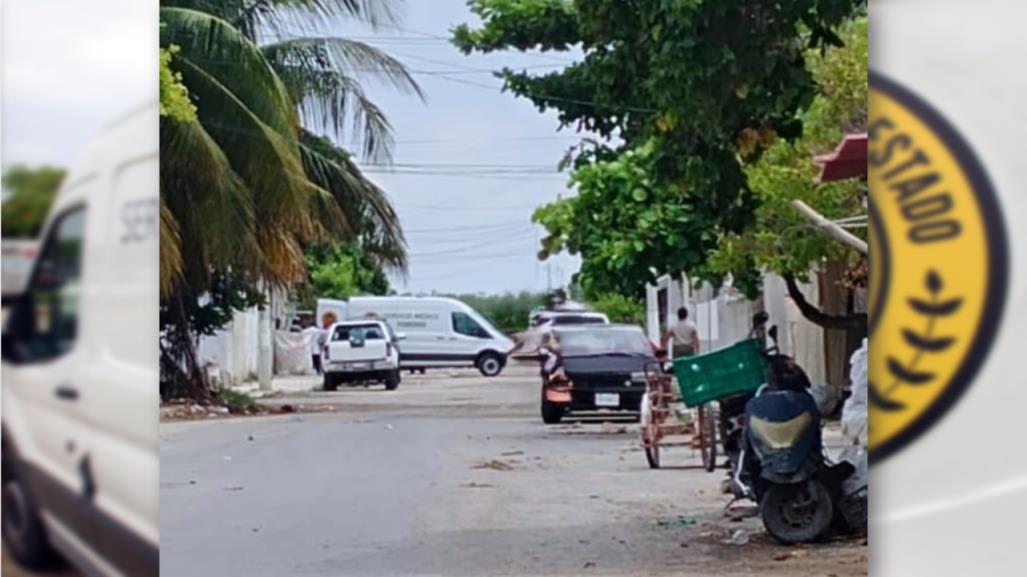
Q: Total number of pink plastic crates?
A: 0